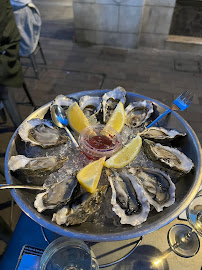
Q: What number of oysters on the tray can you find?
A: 12